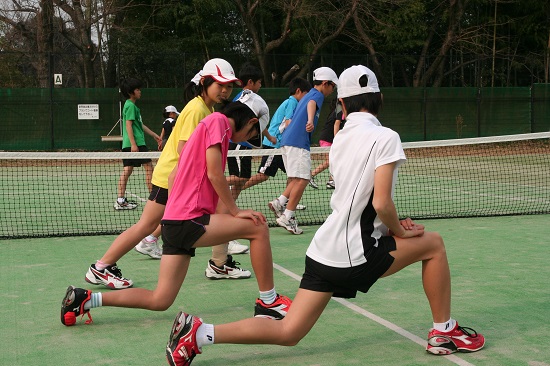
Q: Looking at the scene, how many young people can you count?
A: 9